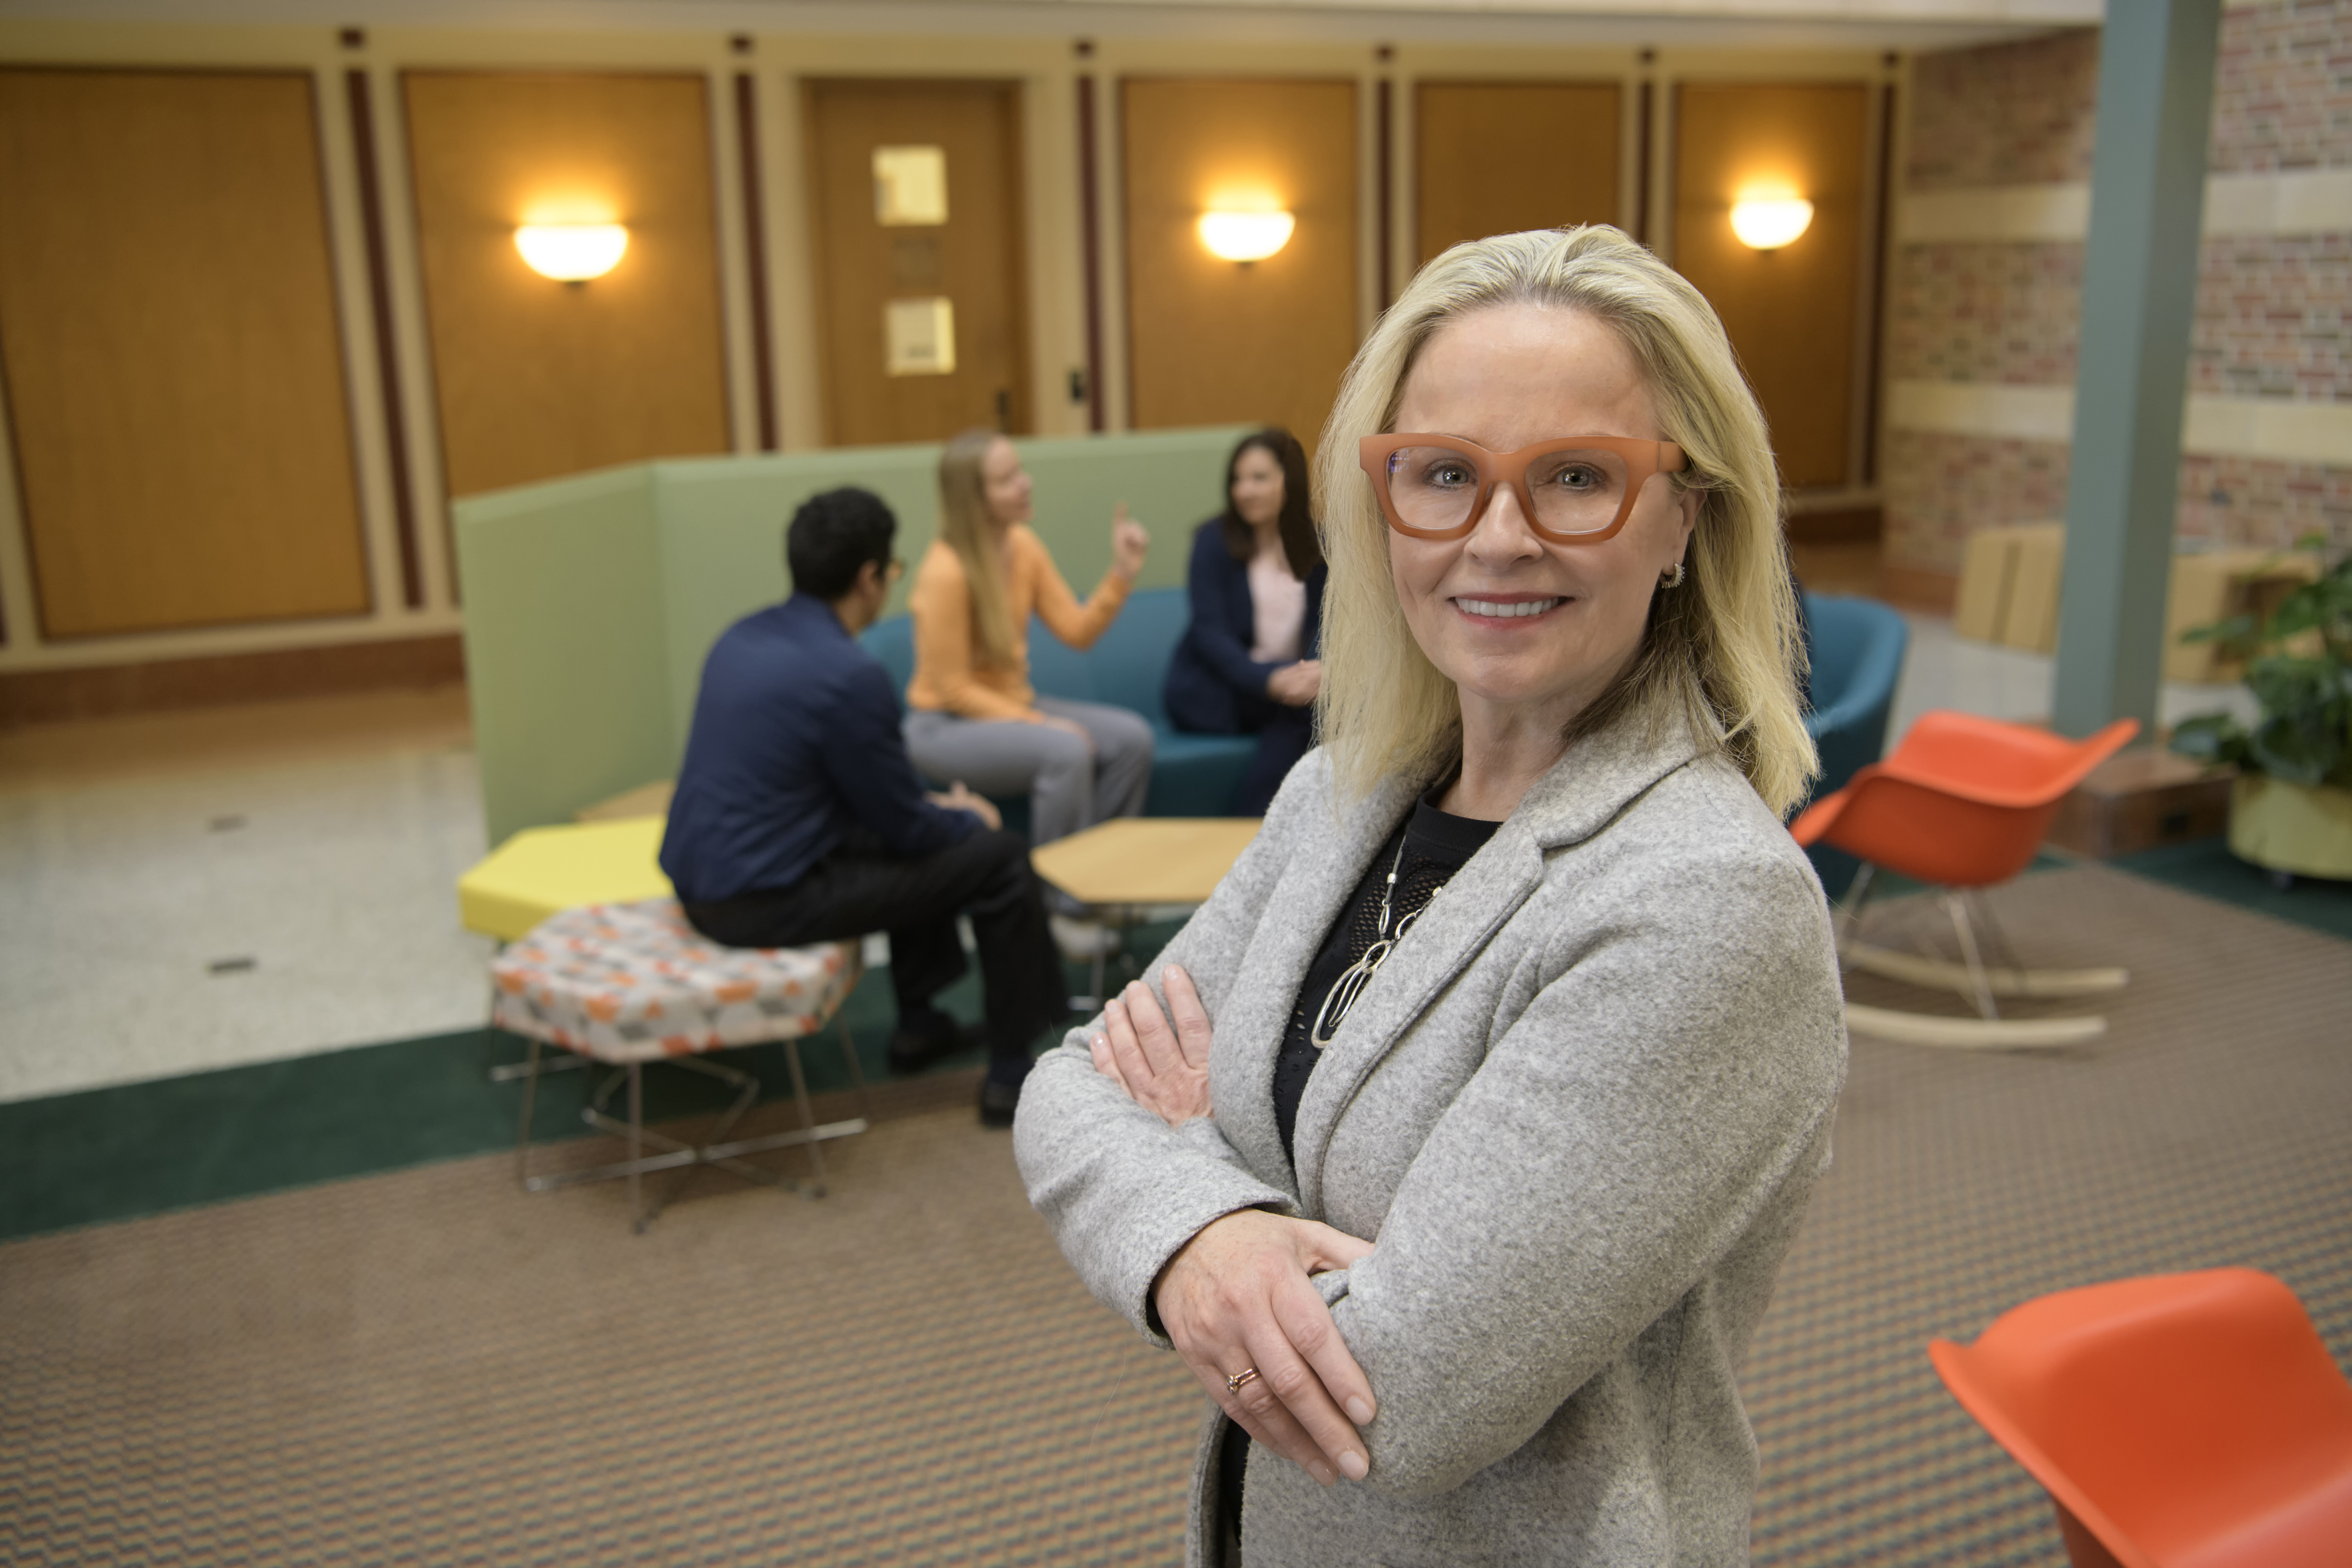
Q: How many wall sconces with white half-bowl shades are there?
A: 3